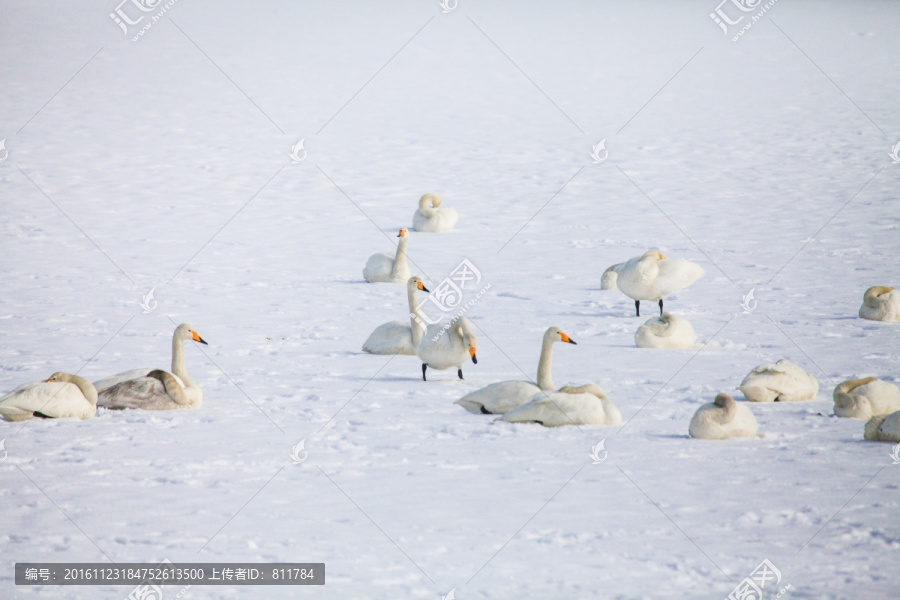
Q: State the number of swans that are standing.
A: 2